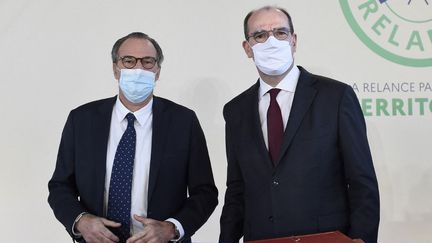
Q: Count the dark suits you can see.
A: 2